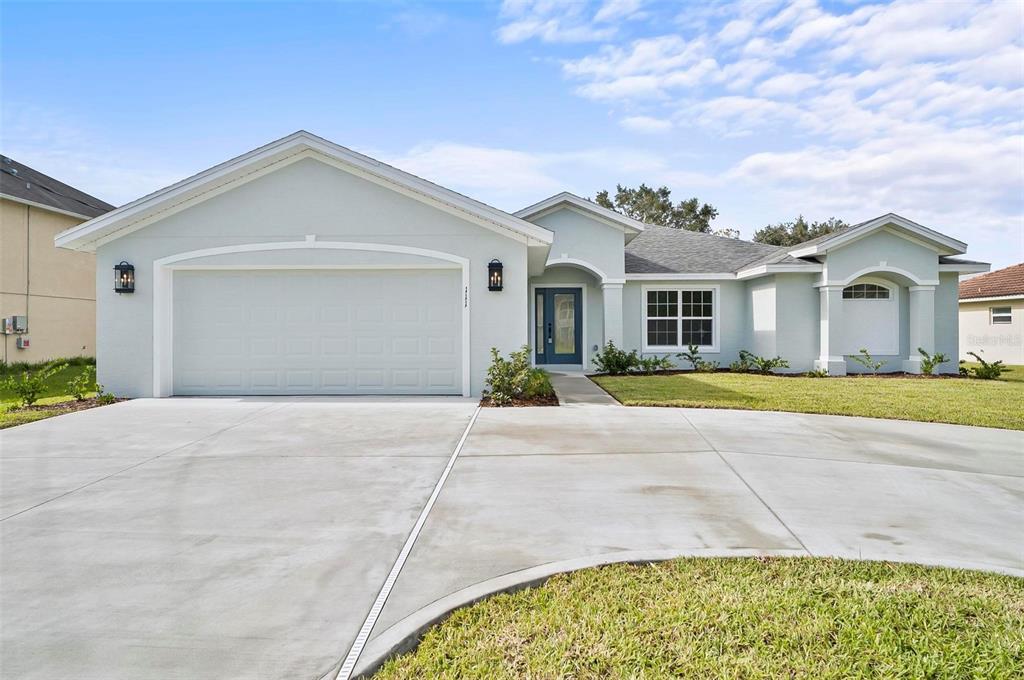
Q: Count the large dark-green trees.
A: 2